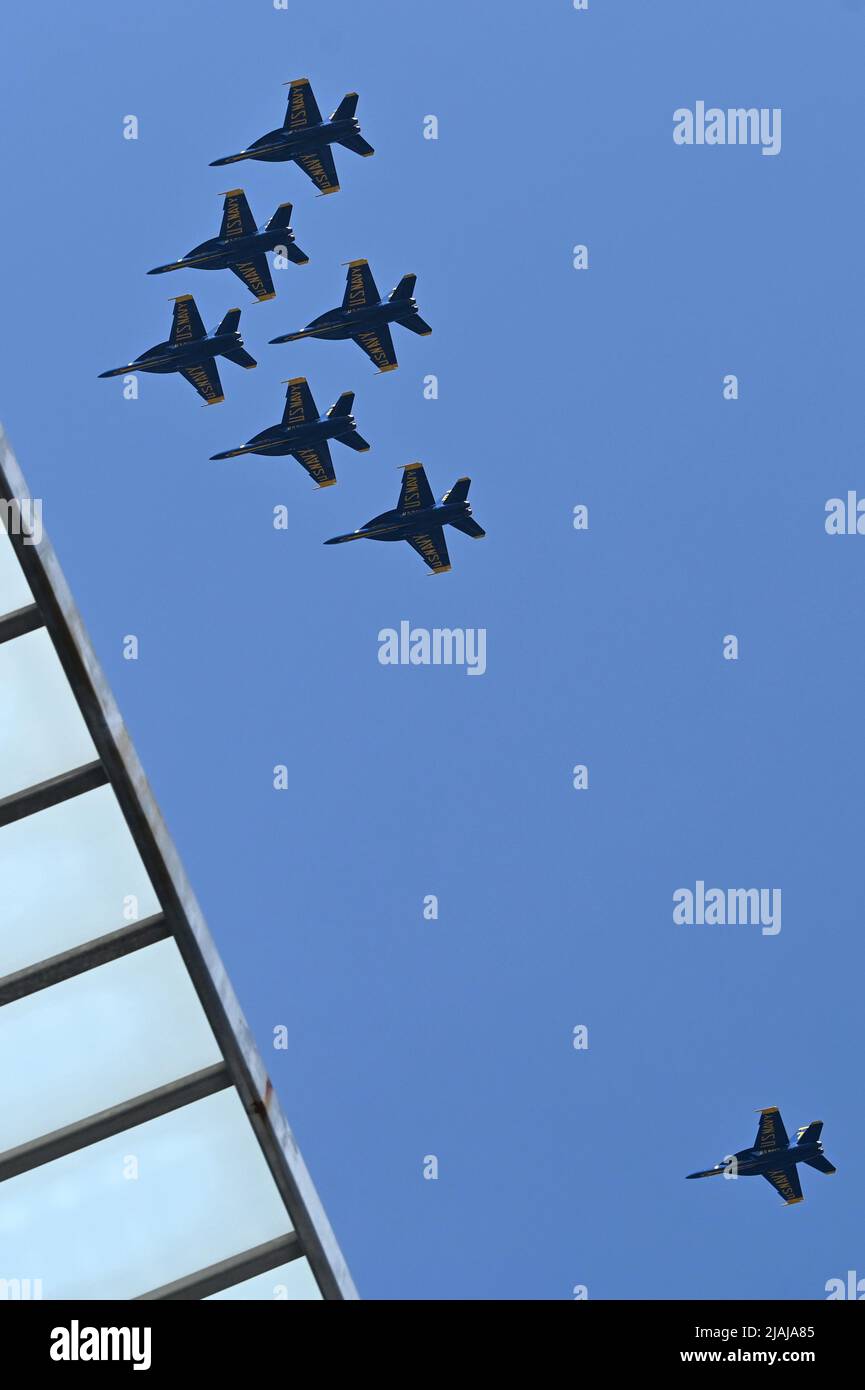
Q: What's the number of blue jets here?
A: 7